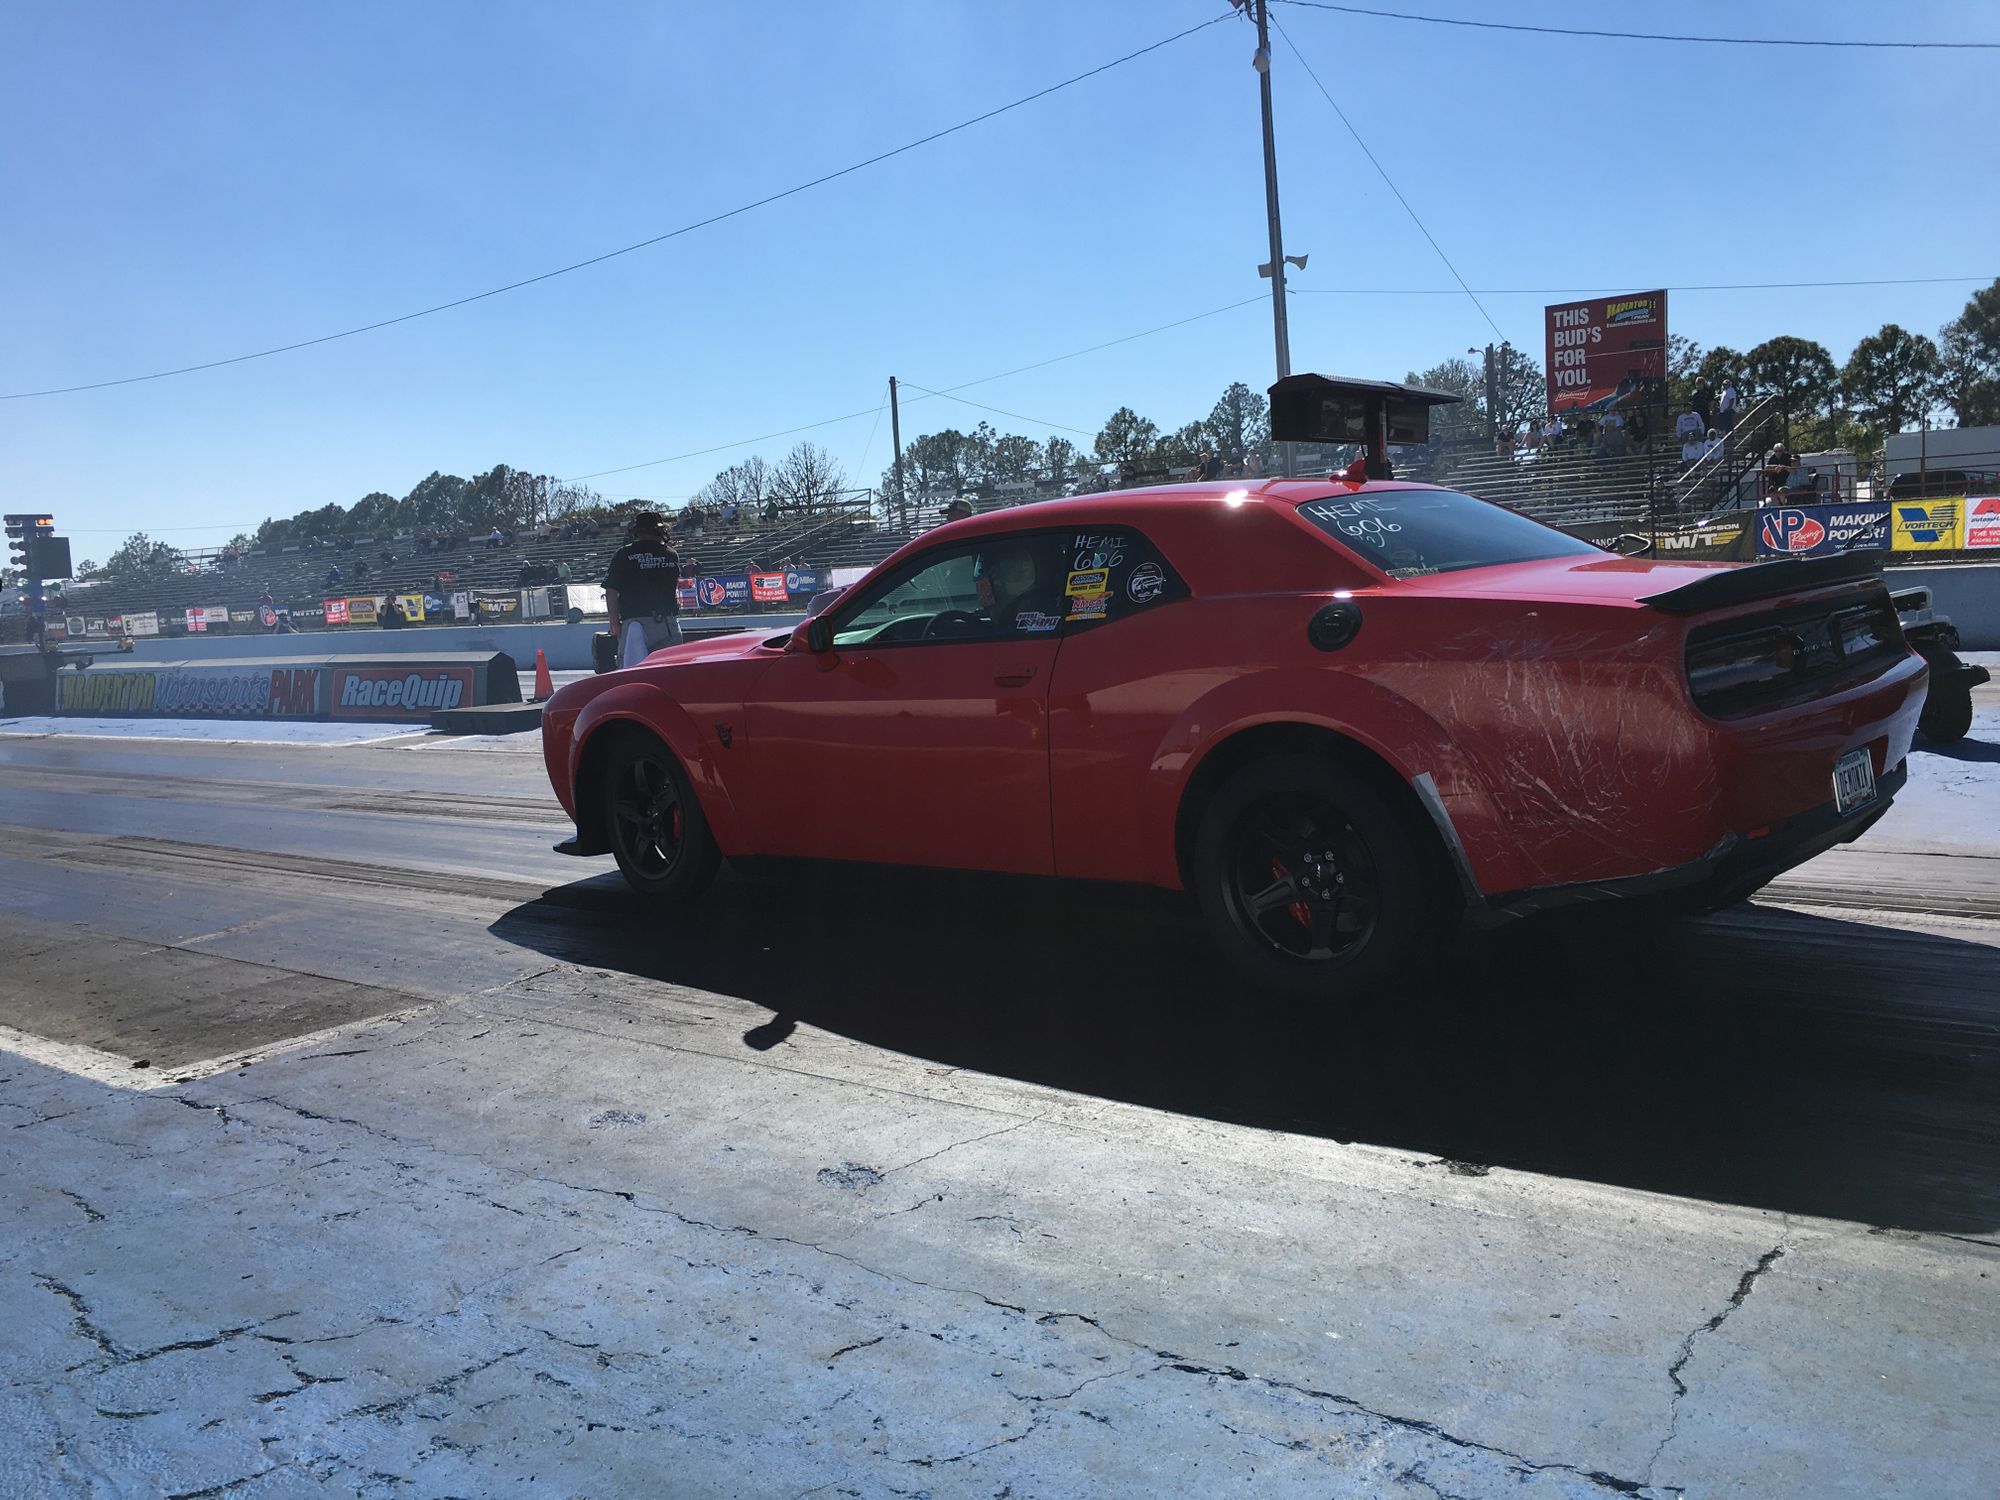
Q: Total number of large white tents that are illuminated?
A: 0